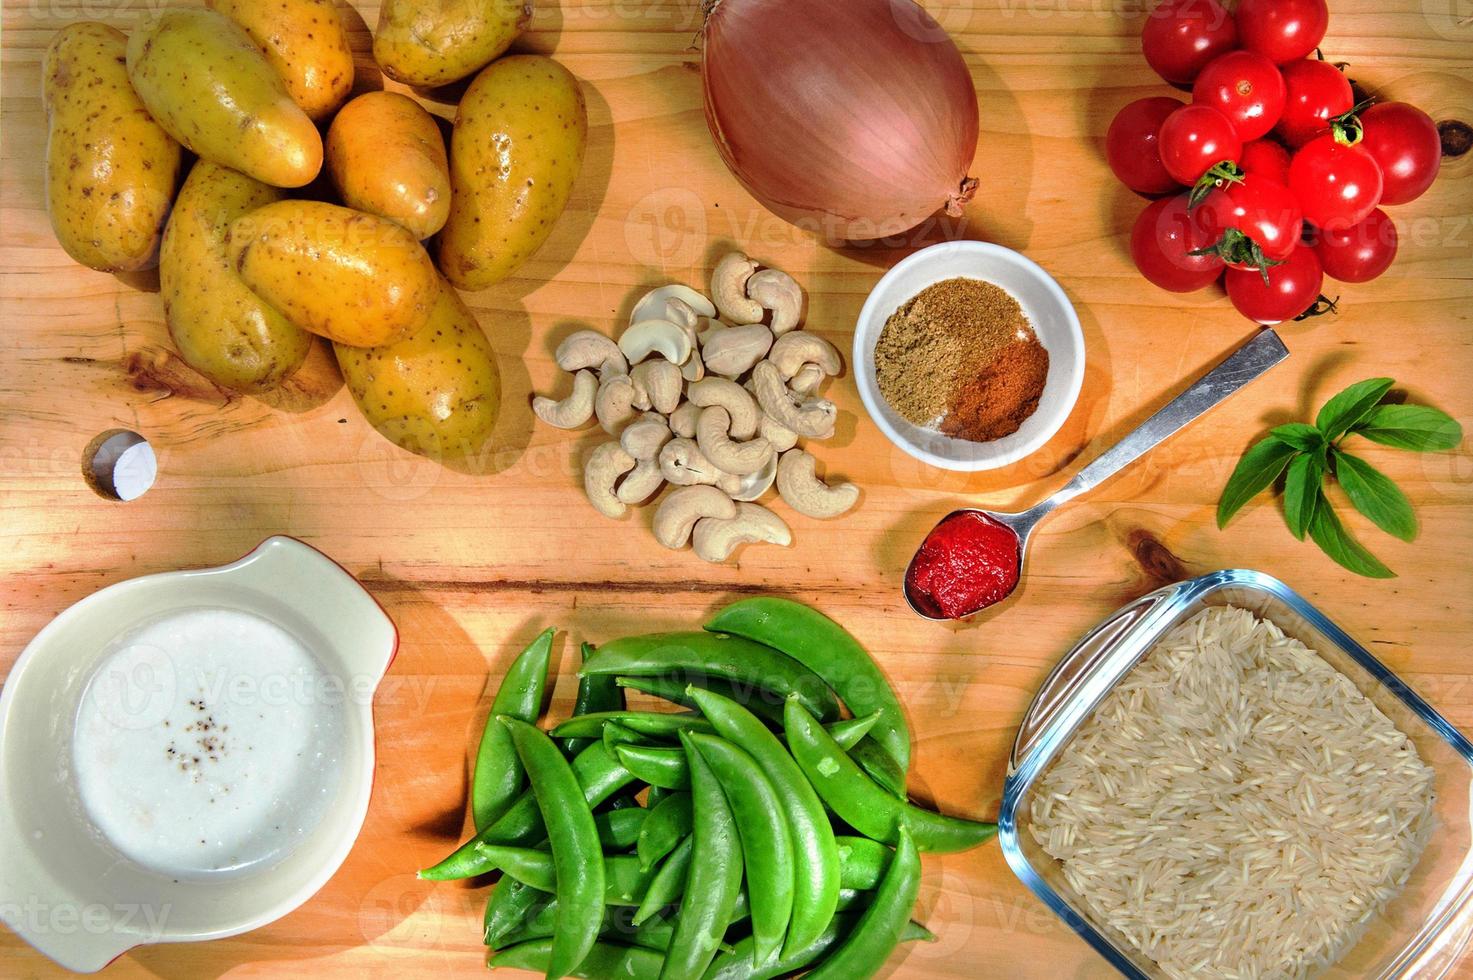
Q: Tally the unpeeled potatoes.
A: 9